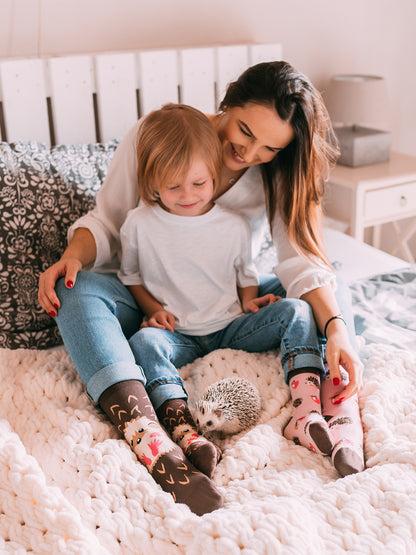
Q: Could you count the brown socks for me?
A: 2